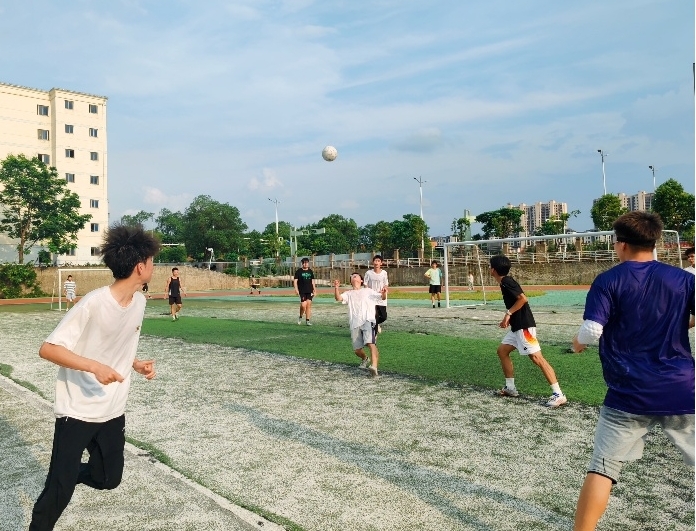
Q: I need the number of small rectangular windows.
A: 15